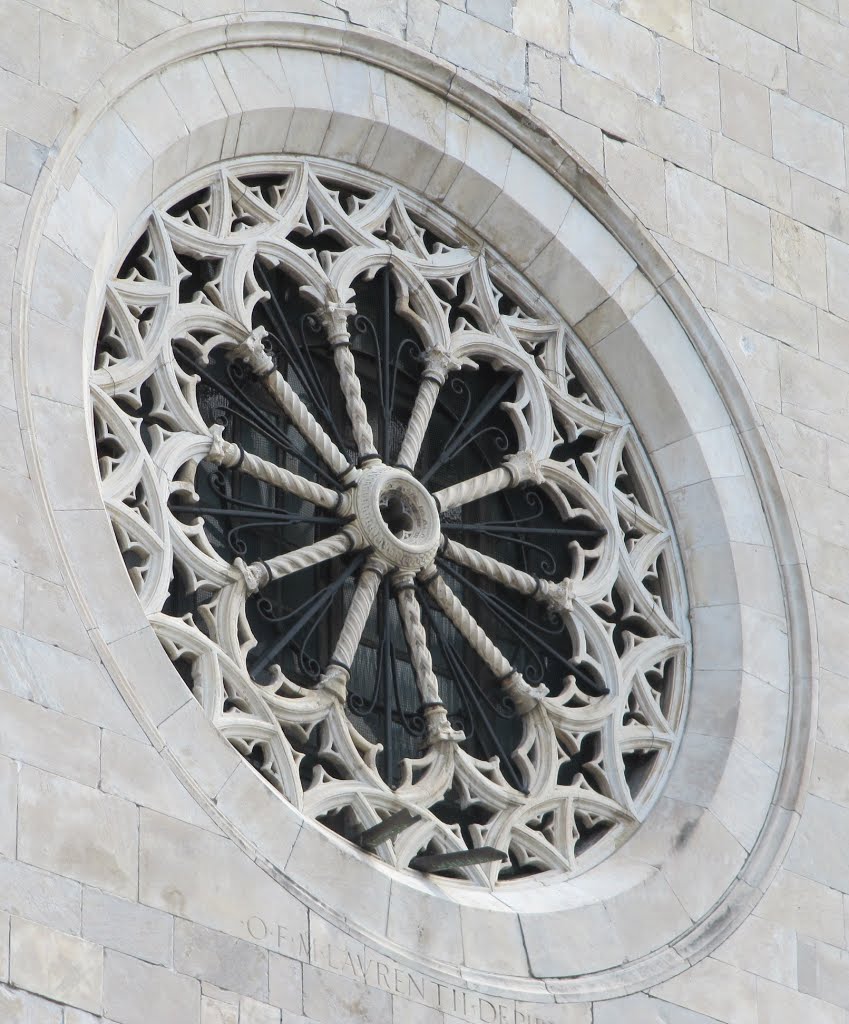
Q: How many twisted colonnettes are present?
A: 10